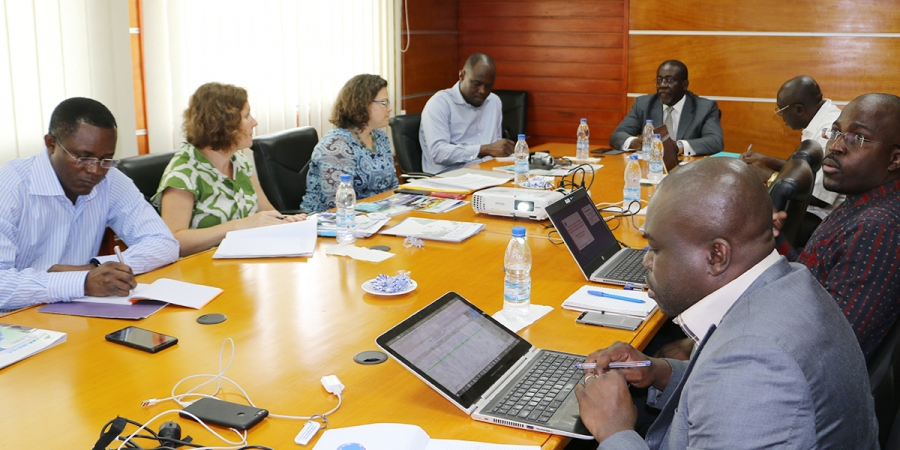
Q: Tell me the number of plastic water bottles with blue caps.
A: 7